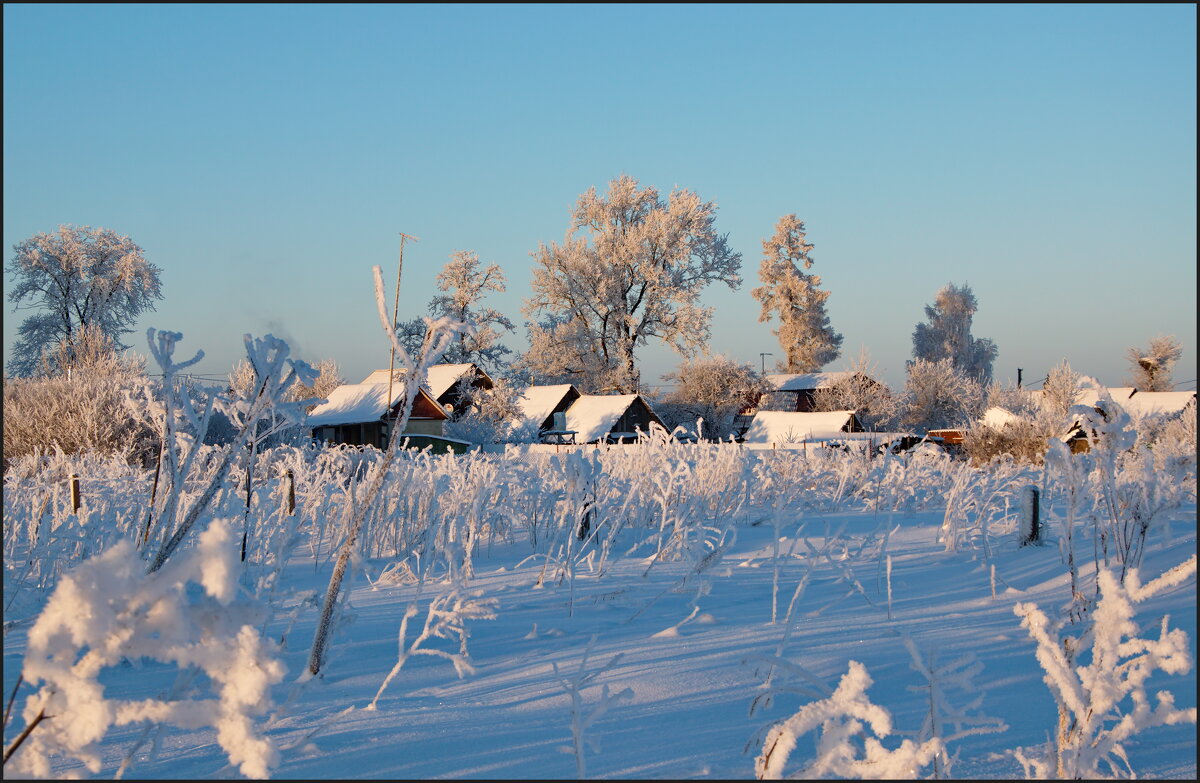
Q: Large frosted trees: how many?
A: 5